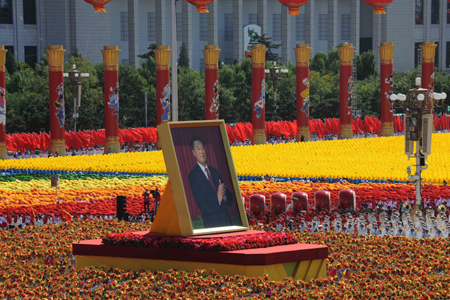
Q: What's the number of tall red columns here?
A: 10